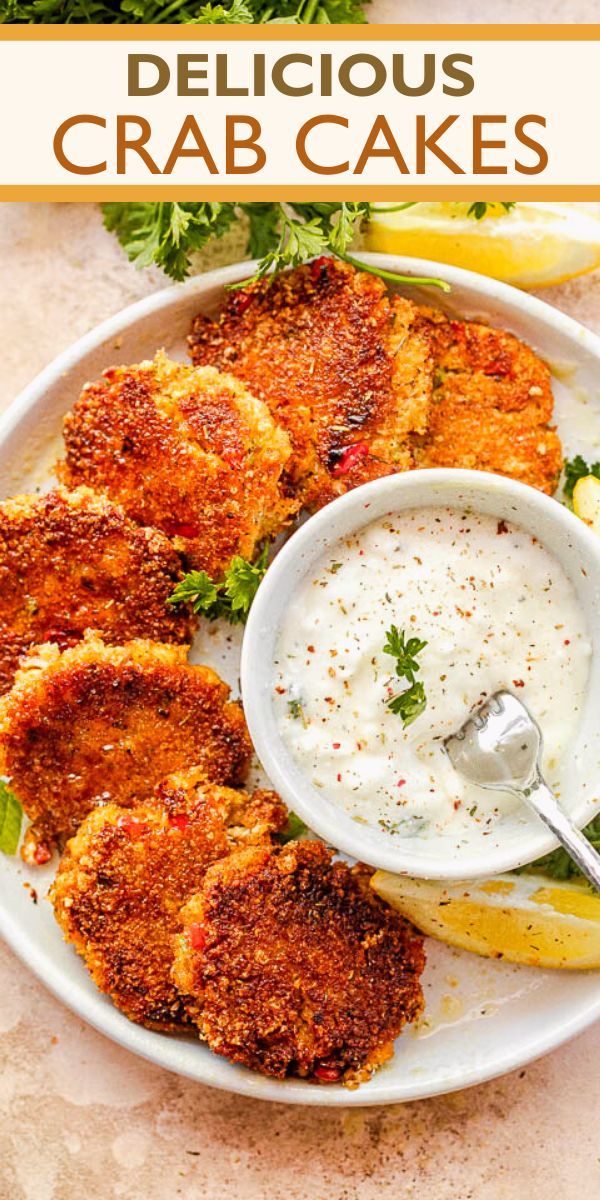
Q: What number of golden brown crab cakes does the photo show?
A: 7